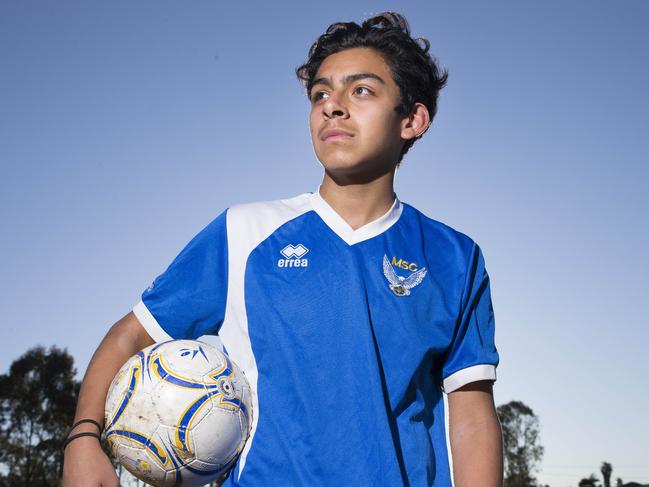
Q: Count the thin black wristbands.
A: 2